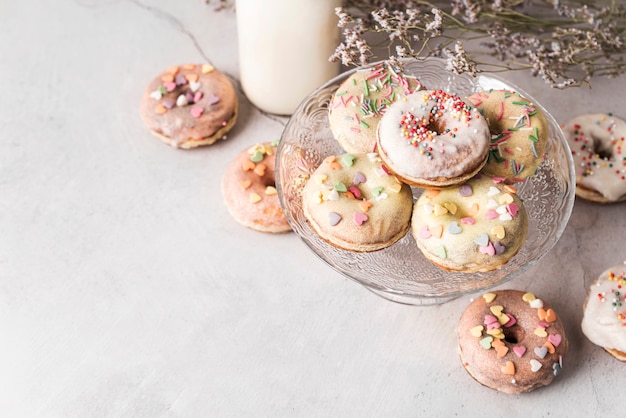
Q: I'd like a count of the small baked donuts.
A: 10